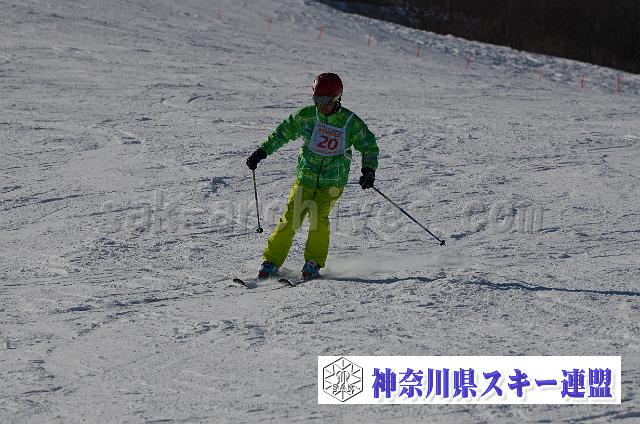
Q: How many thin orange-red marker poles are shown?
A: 9